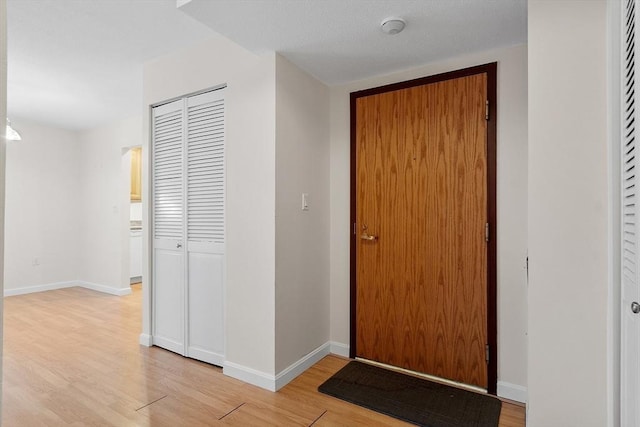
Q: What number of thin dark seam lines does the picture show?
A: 3